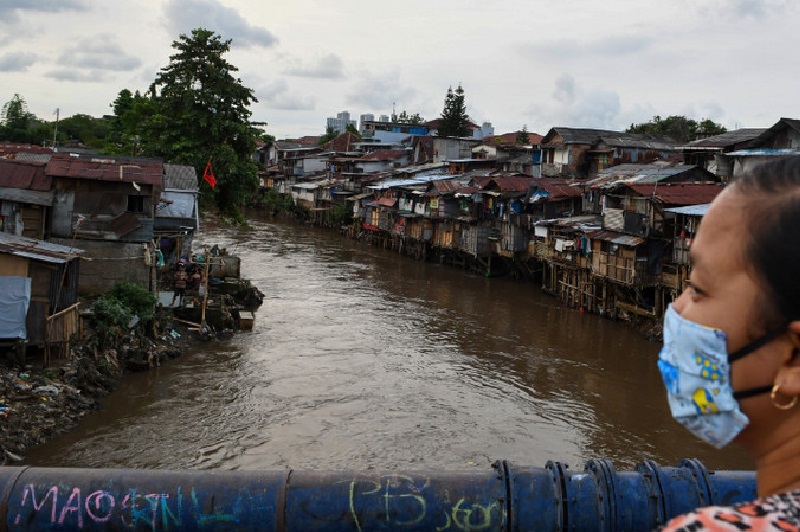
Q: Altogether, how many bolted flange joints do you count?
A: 5